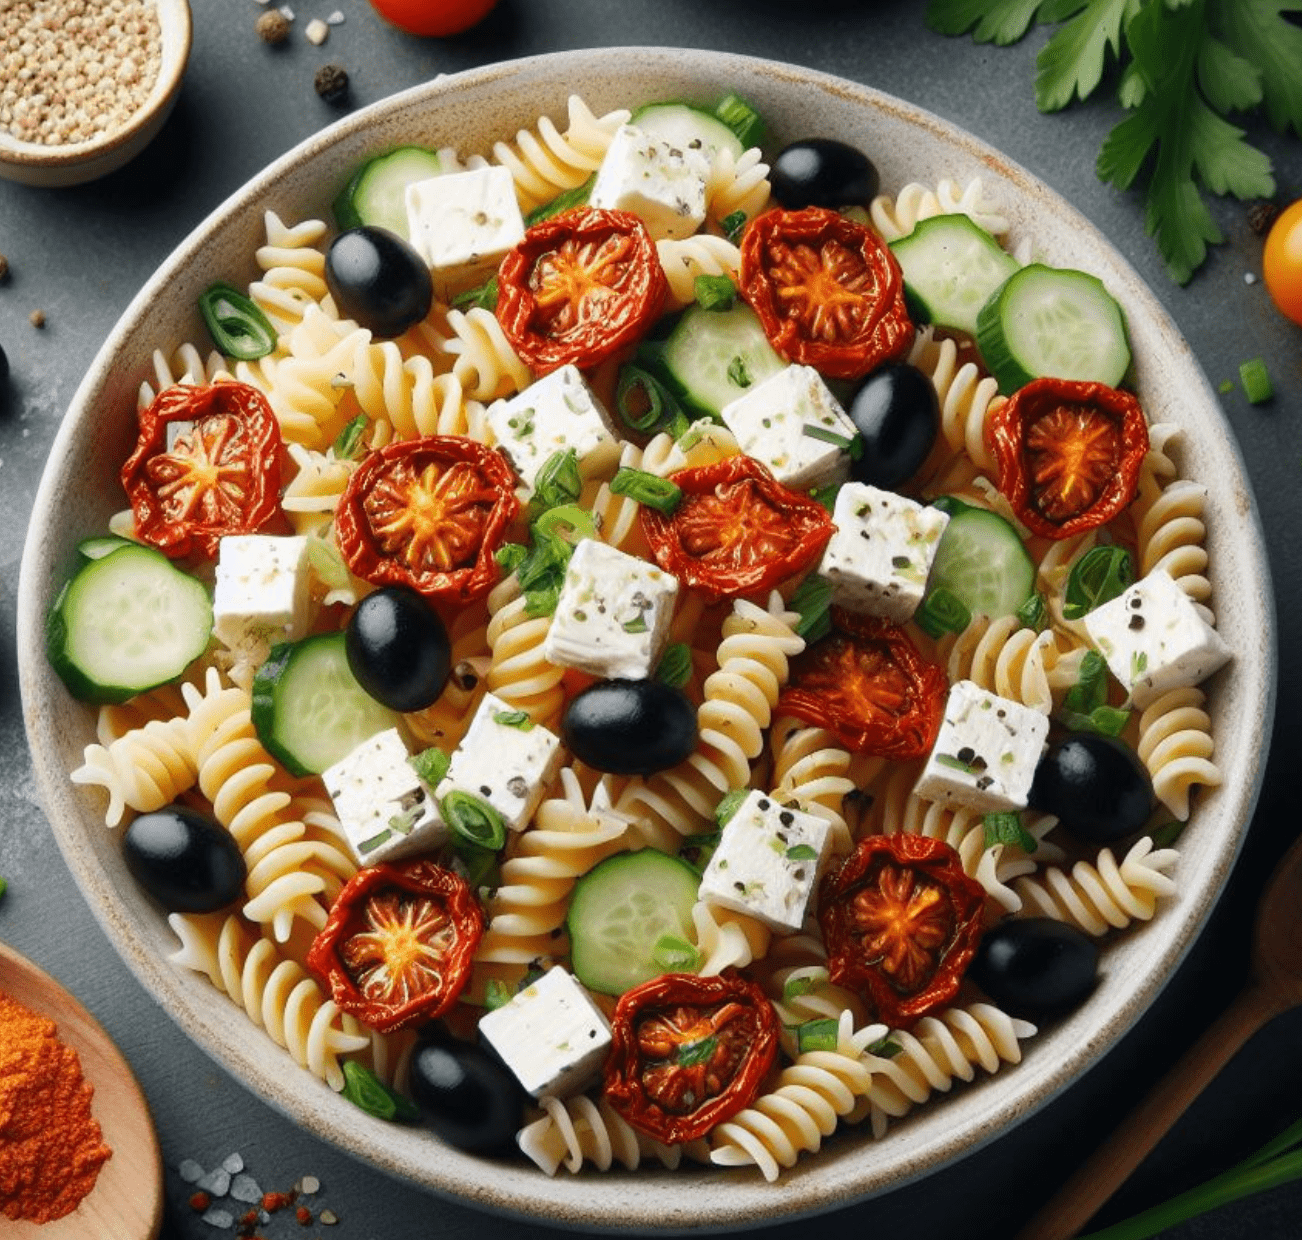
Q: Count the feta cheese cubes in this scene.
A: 13